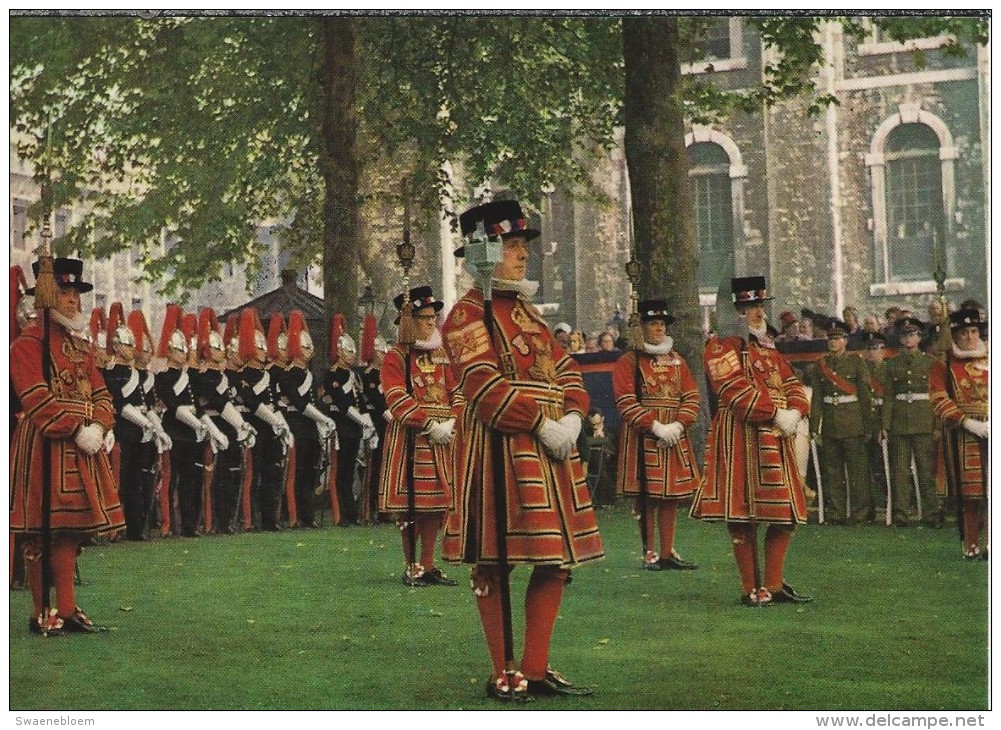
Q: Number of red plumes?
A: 13